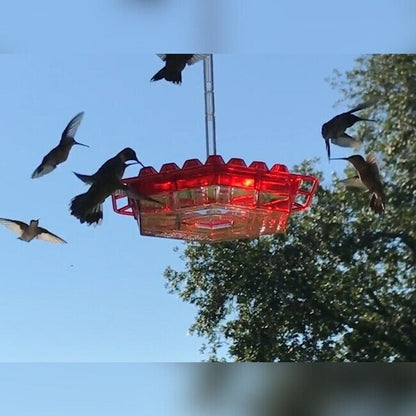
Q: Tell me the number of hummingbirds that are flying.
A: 6